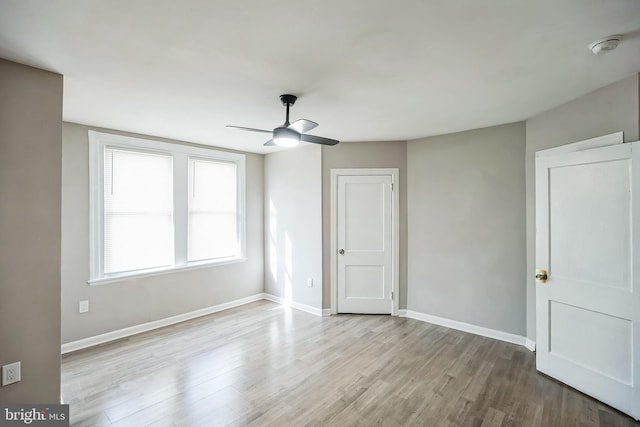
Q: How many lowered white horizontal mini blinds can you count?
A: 2